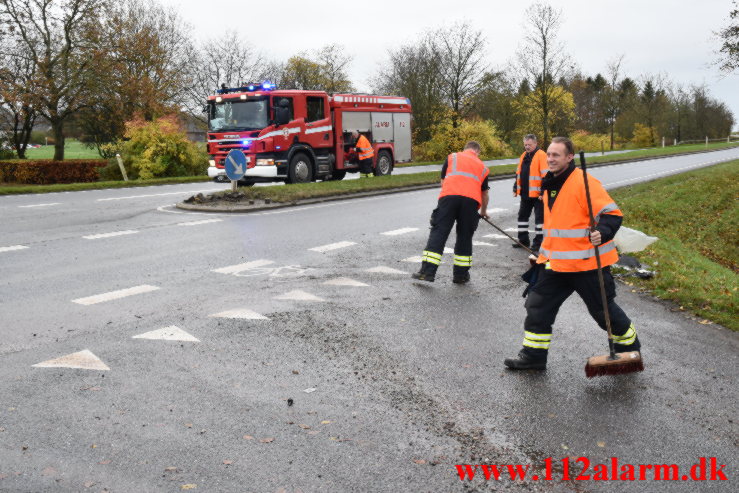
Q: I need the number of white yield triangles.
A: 11